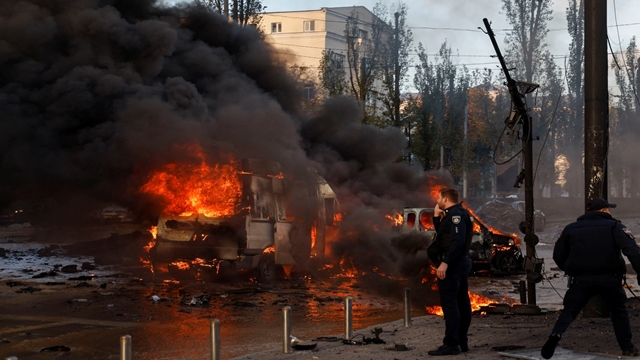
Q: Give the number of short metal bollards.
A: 5